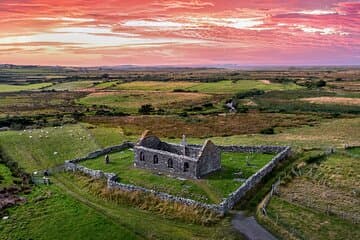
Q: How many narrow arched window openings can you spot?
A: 4